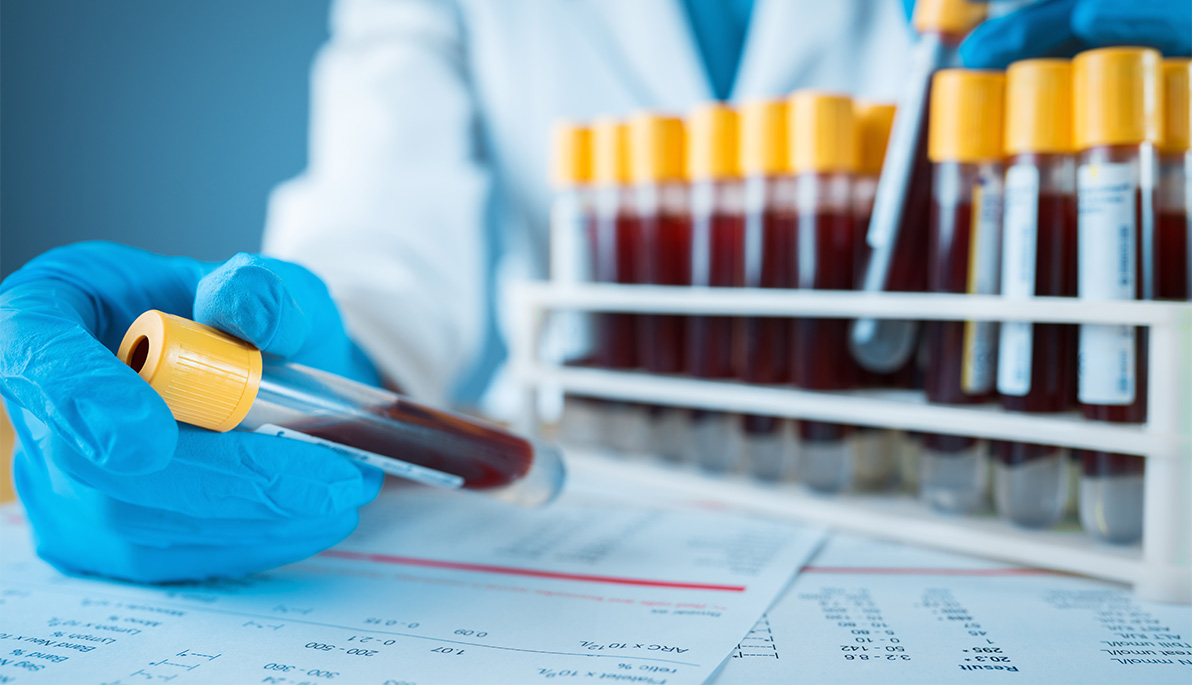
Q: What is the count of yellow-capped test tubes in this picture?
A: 13